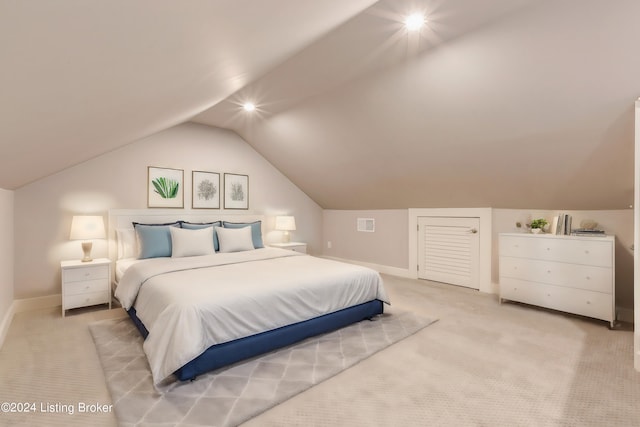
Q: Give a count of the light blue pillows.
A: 3